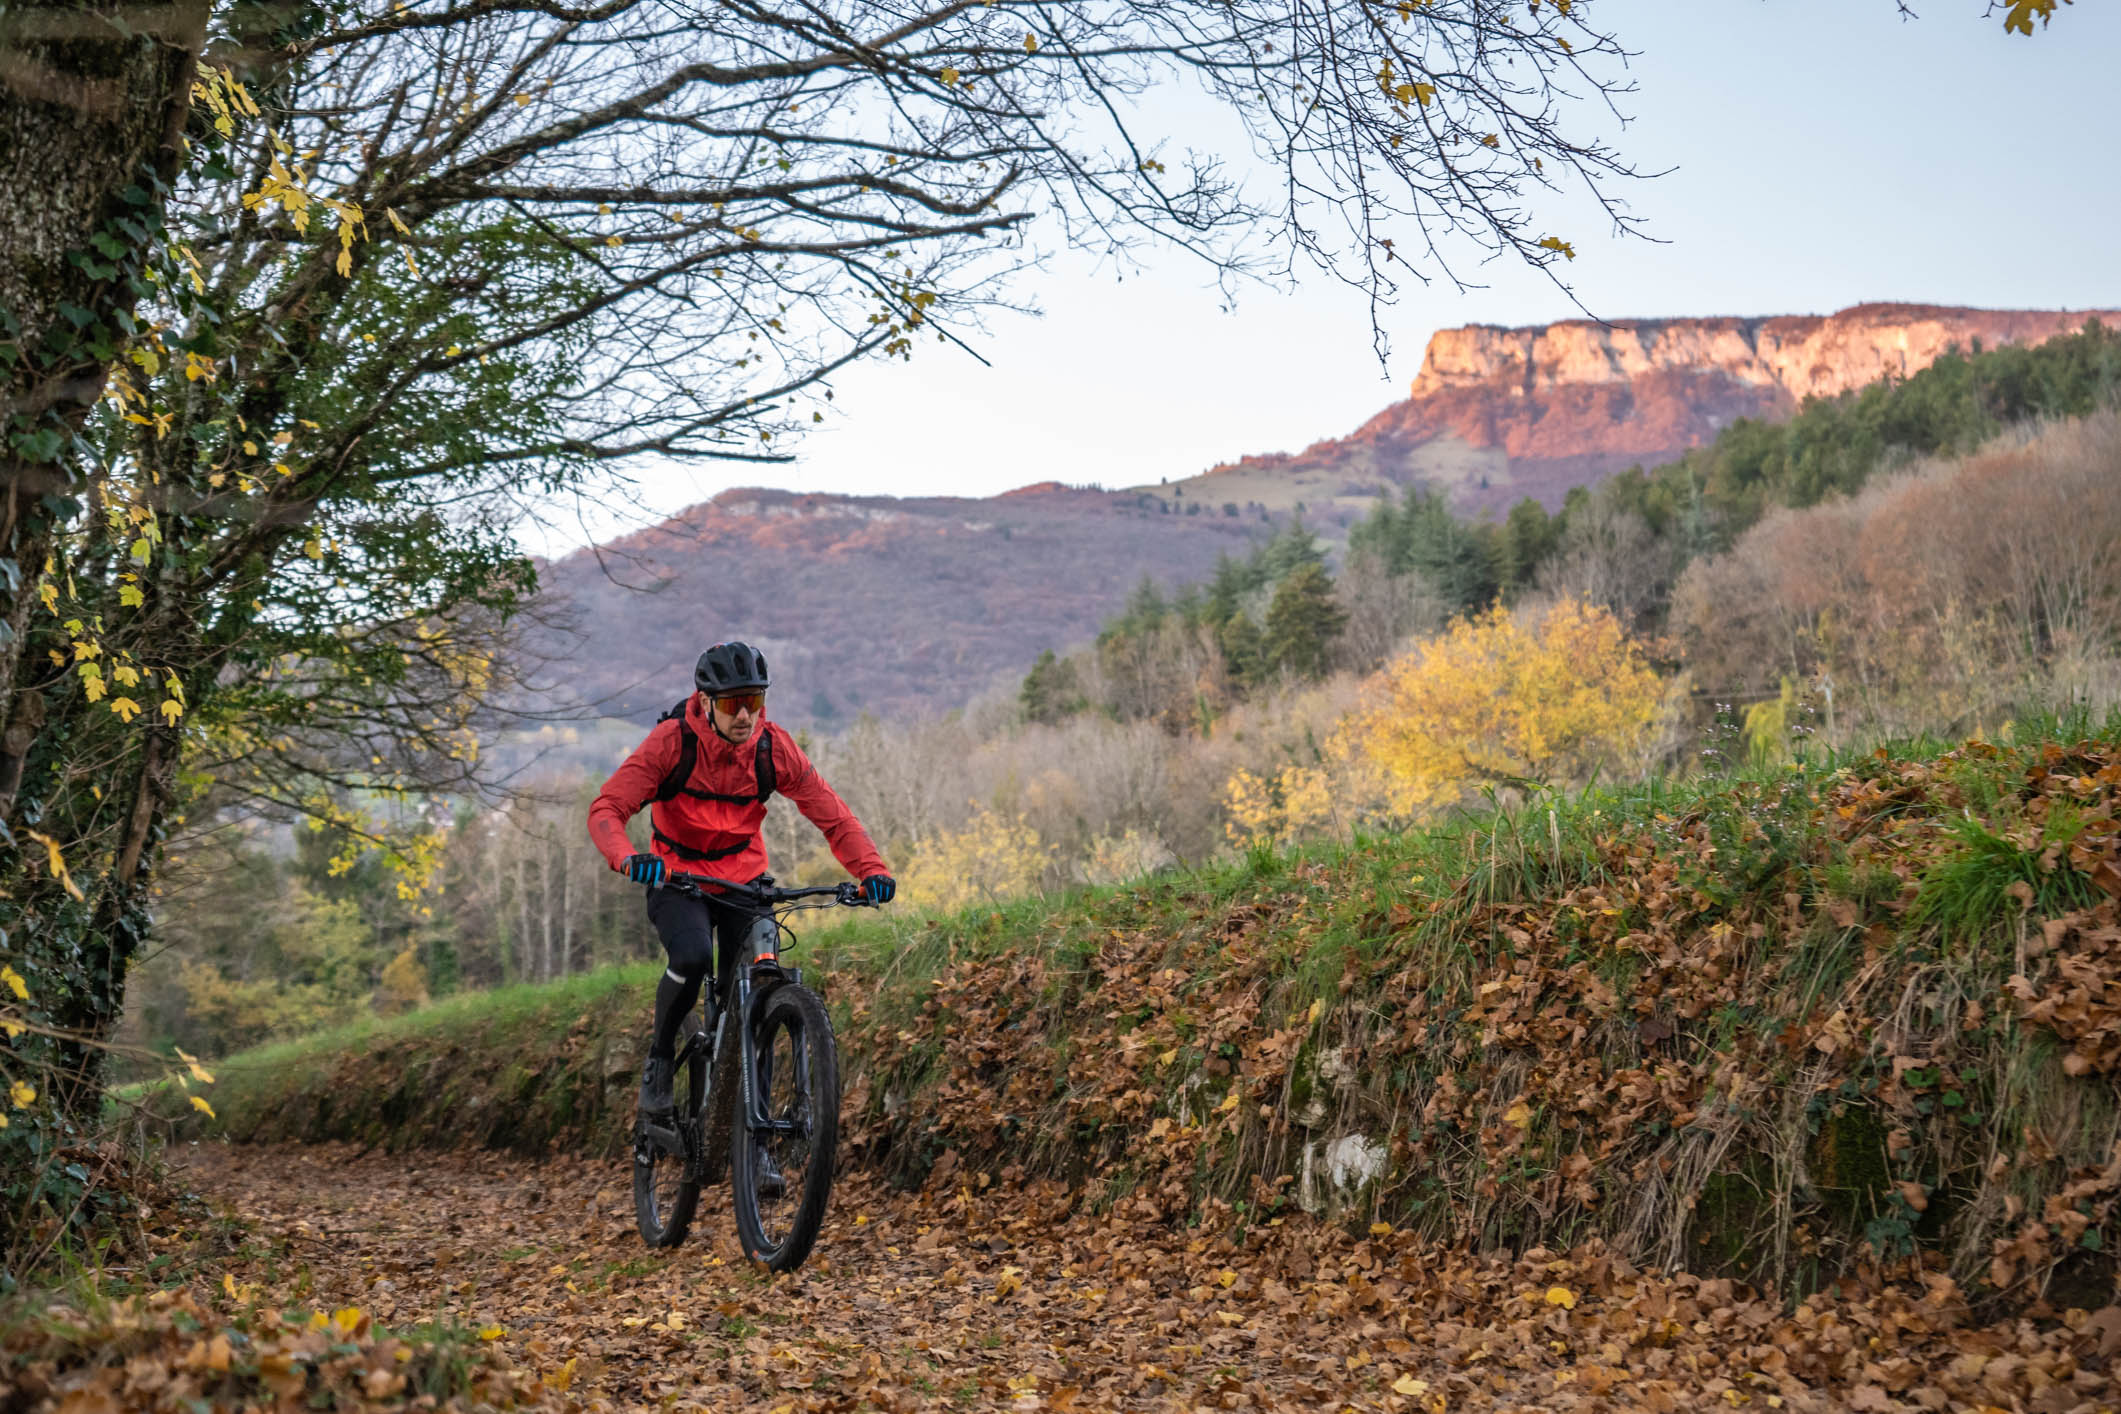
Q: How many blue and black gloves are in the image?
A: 2